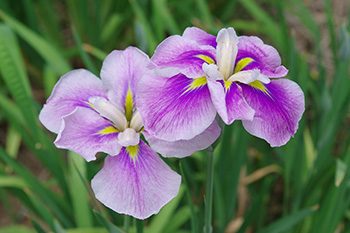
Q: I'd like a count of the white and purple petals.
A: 11